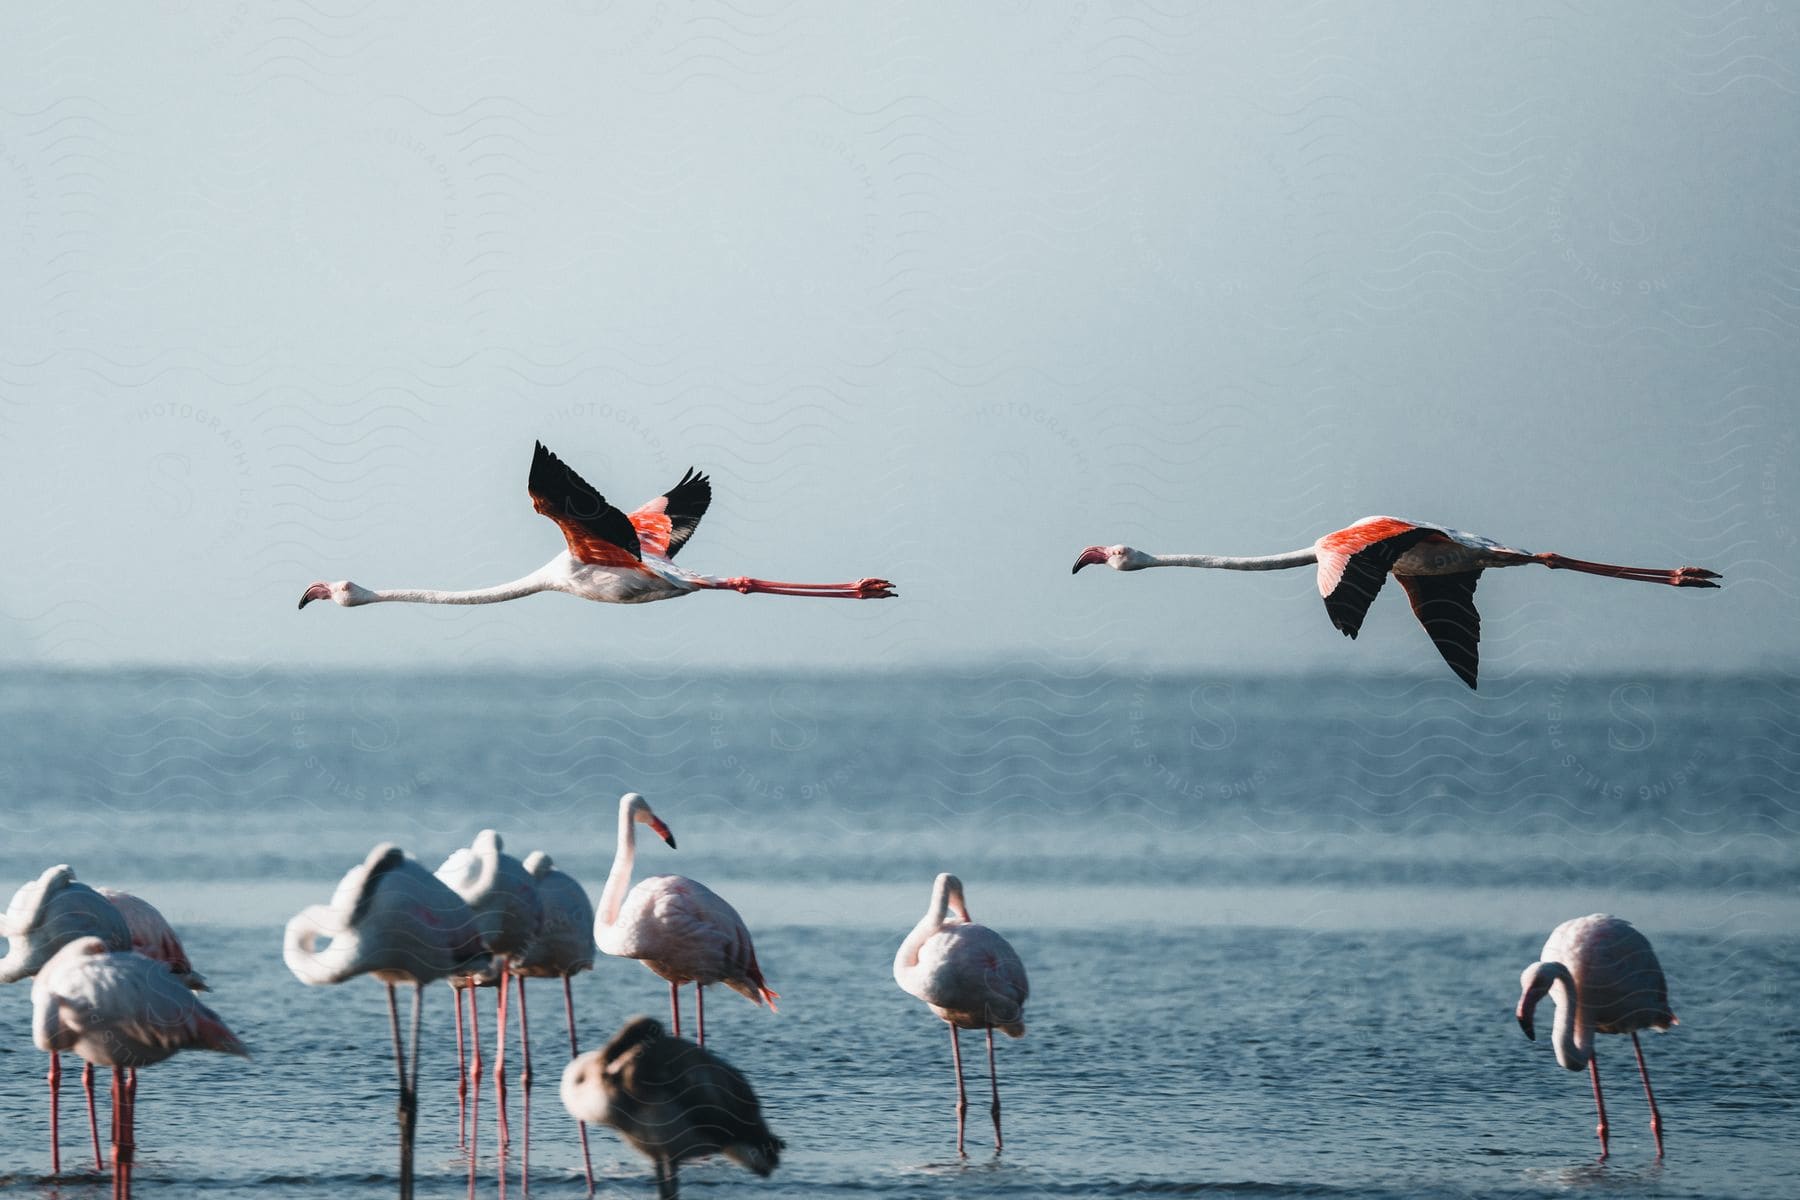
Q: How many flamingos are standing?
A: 10